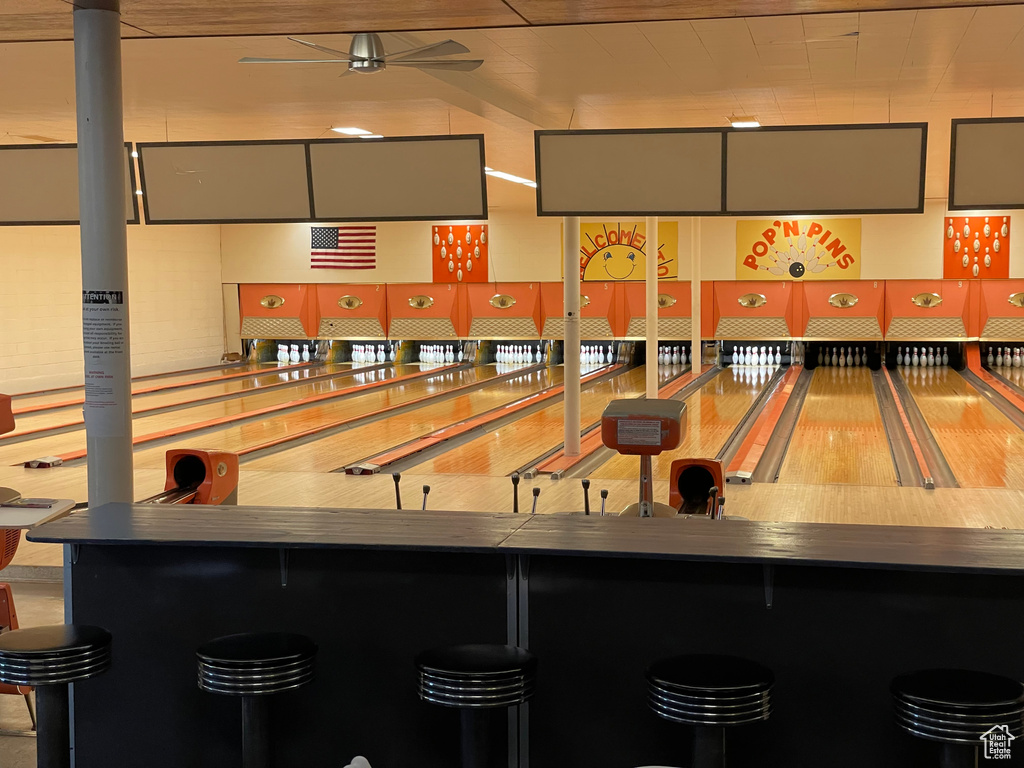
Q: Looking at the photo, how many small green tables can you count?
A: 0